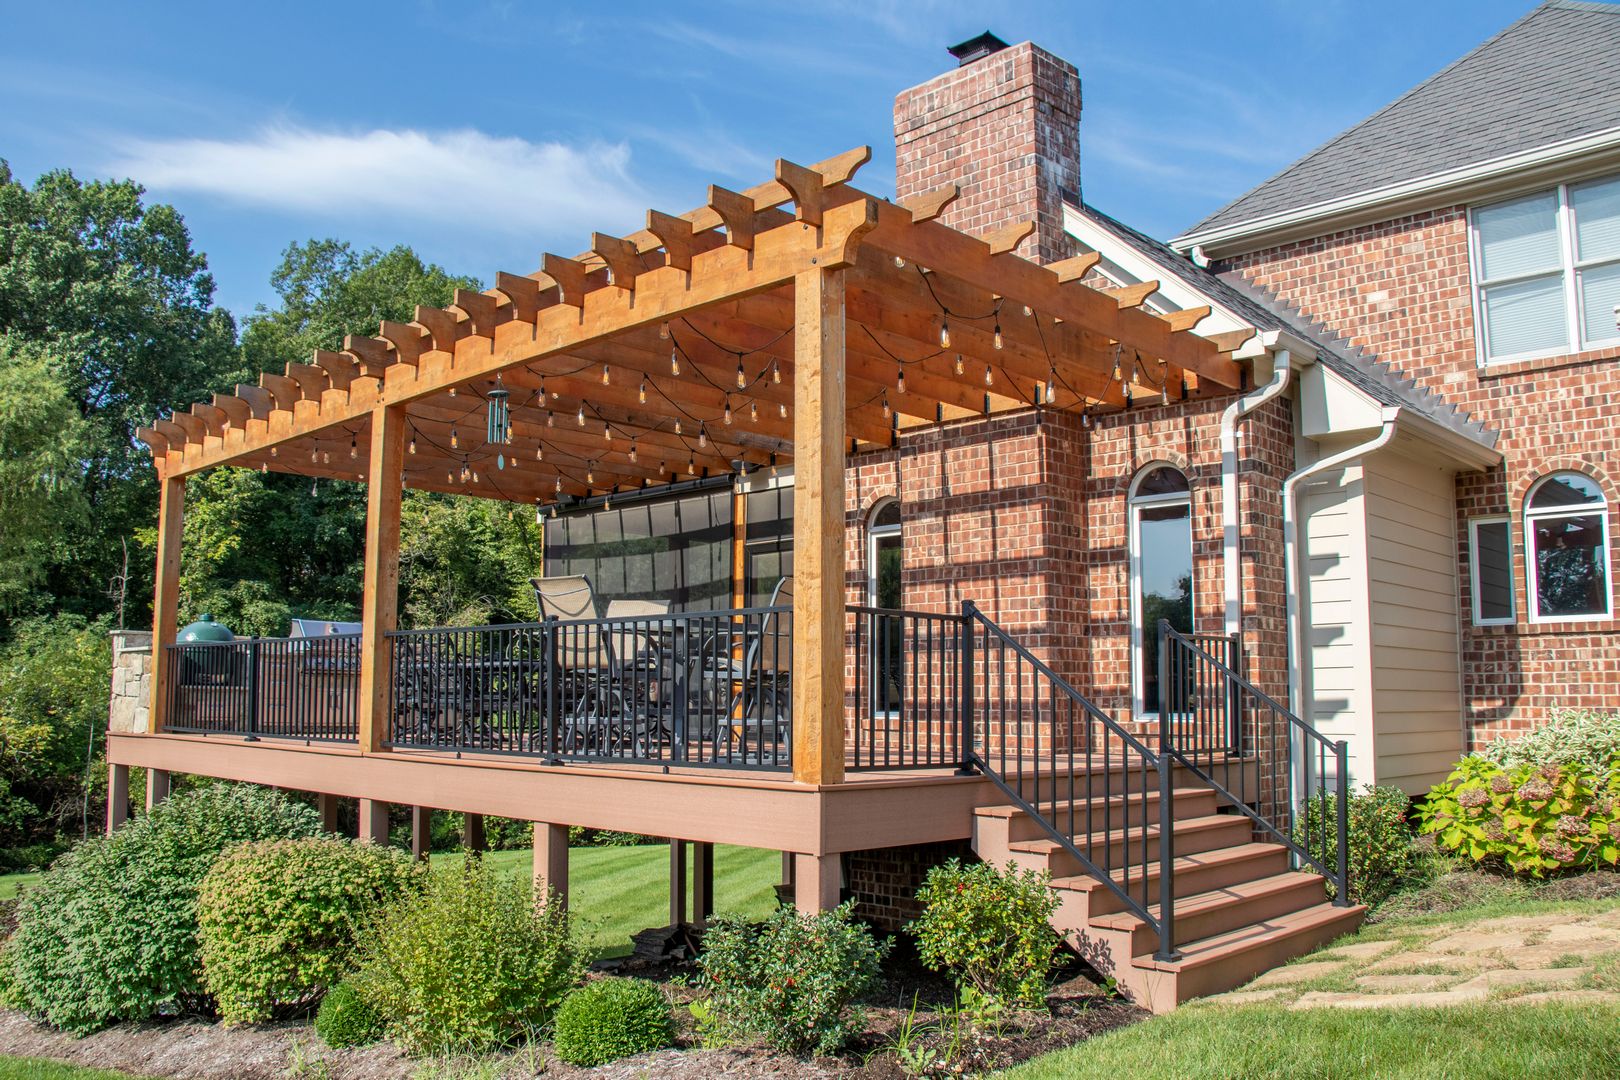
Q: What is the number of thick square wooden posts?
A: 3